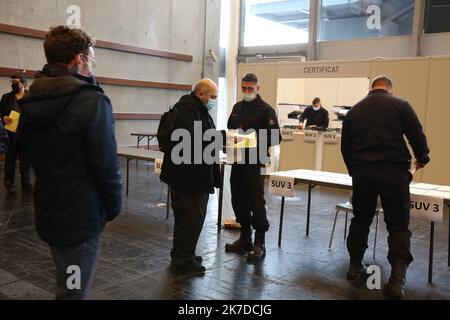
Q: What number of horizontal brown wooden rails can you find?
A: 3